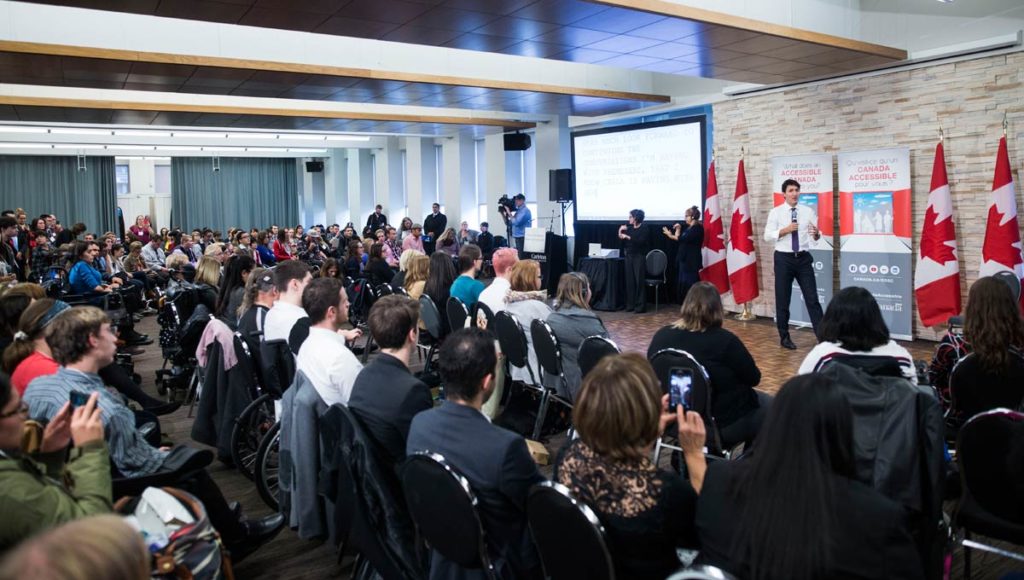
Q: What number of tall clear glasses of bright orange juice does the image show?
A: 0